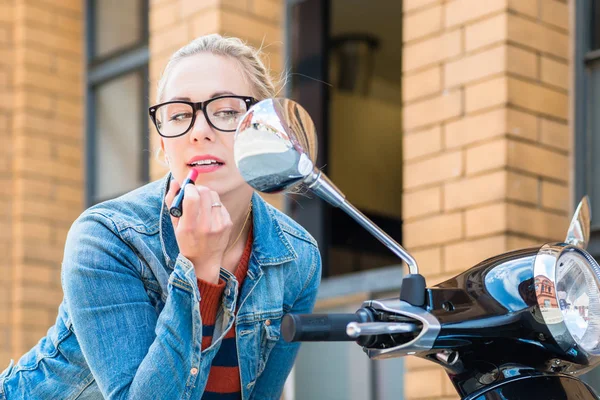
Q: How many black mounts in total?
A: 1